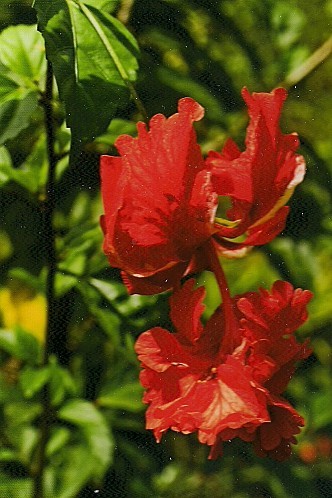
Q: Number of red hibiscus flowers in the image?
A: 2